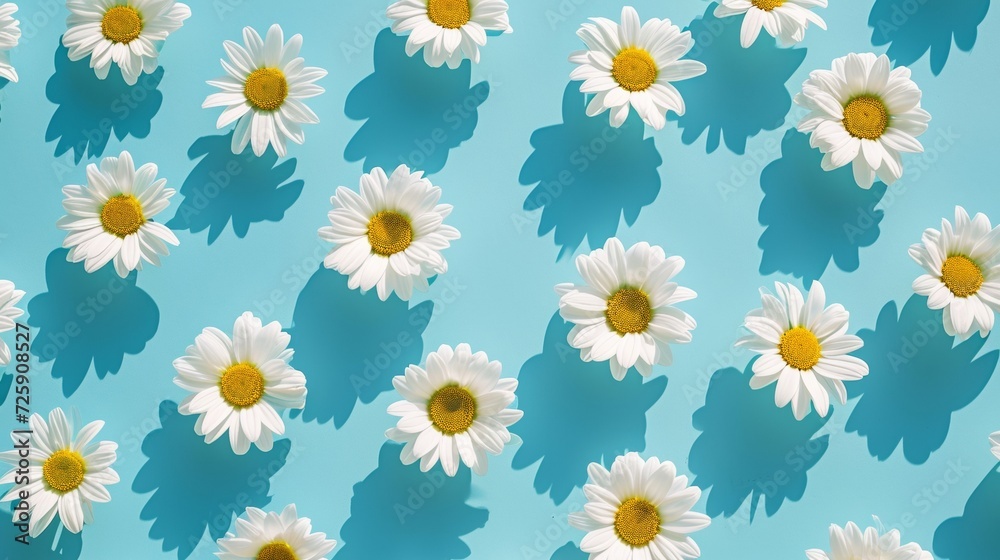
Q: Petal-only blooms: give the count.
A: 4